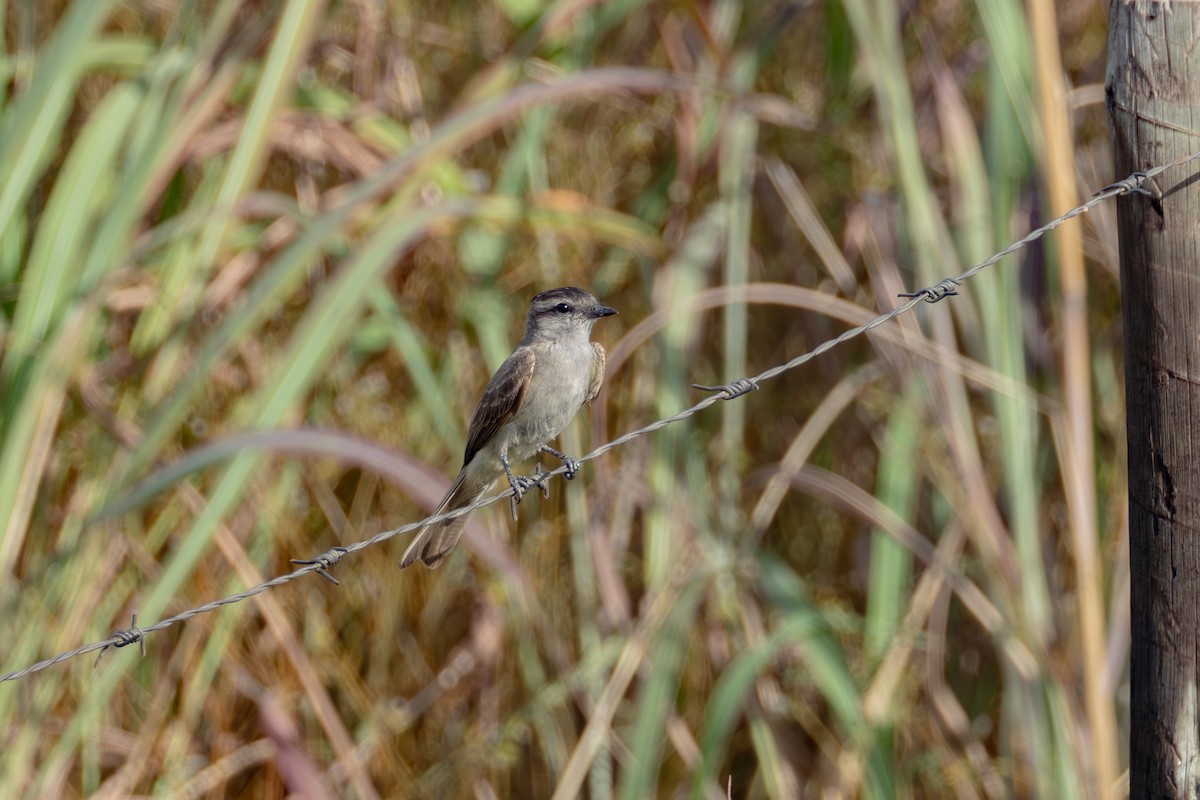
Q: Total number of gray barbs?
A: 6